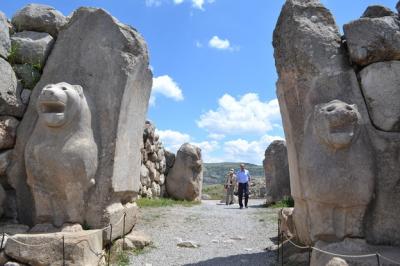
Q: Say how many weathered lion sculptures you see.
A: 2